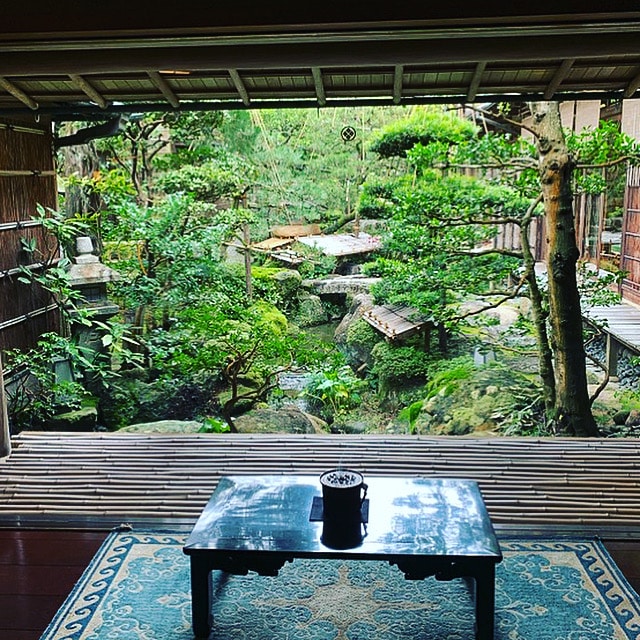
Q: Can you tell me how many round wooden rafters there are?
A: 9